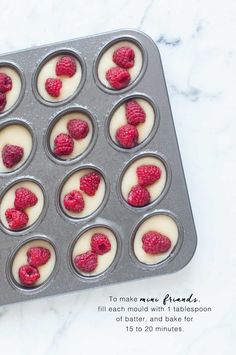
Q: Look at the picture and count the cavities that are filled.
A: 12